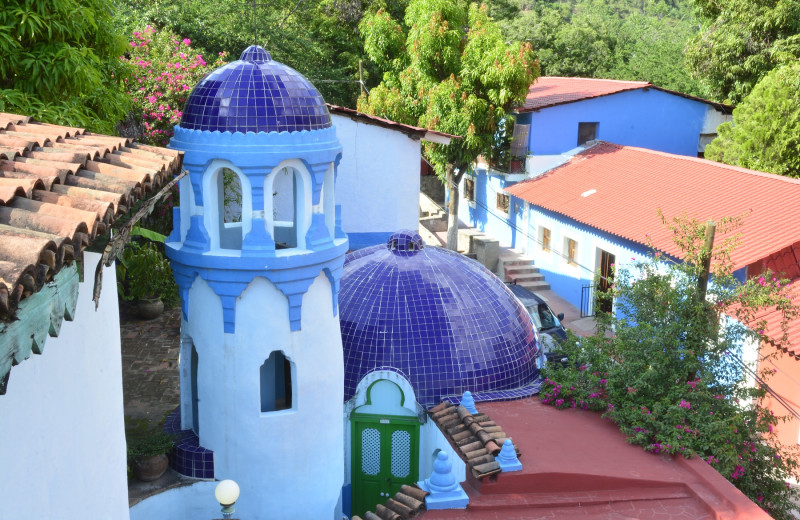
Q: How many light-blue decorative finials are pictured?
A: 3